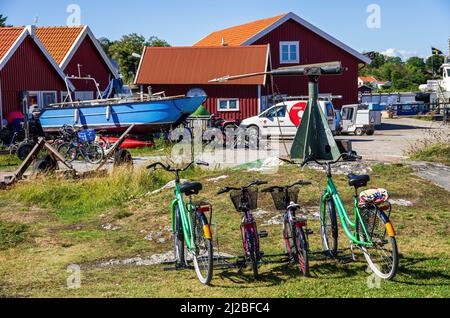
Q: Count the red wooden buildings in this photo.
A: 4